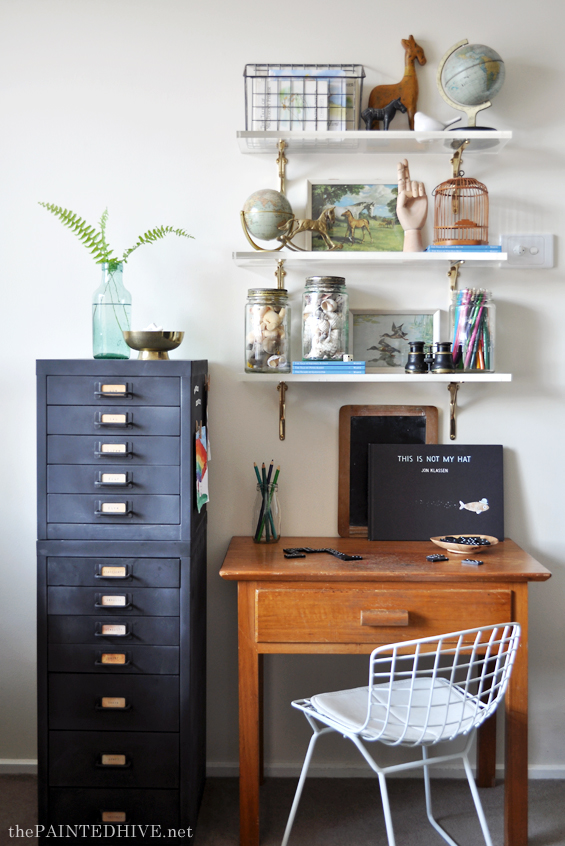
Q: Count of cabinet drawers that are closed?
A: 12